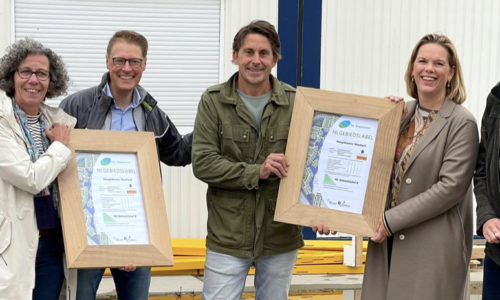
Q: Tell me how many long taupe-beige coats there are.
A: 1